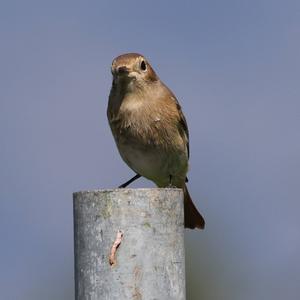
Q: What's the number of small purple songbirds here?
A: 0